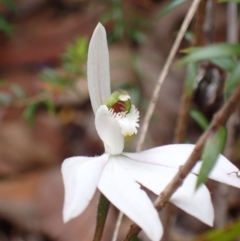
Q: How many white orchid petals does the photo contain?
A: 5